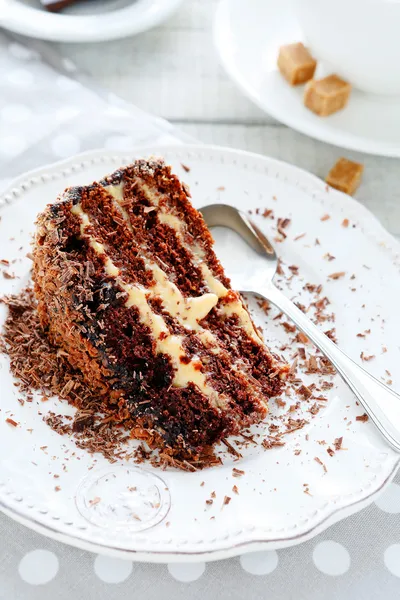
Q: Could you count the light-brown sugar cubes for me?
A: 3